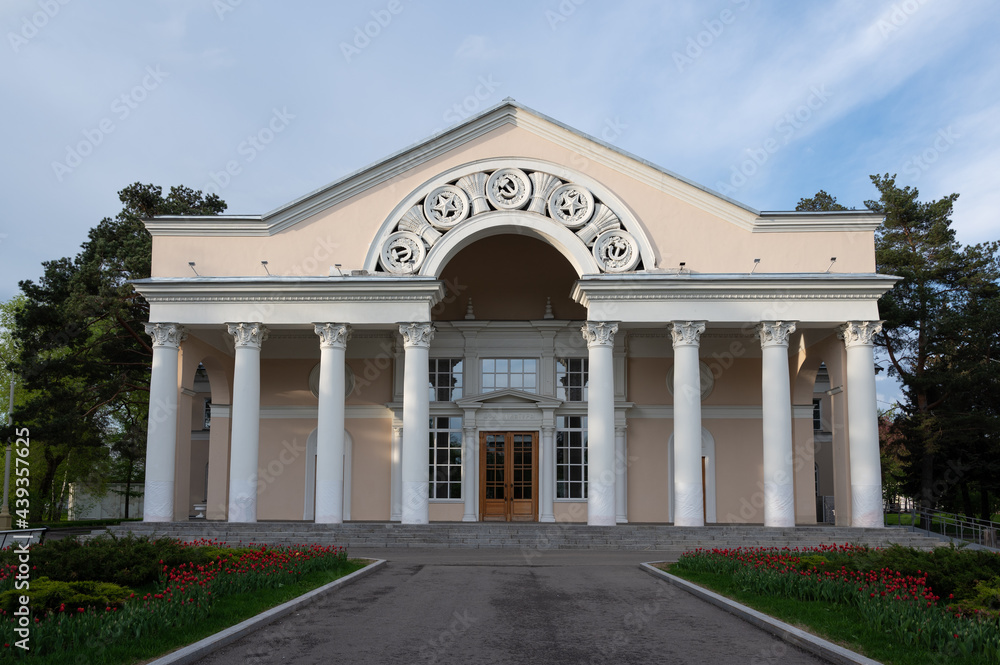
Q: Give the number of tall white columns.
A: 8